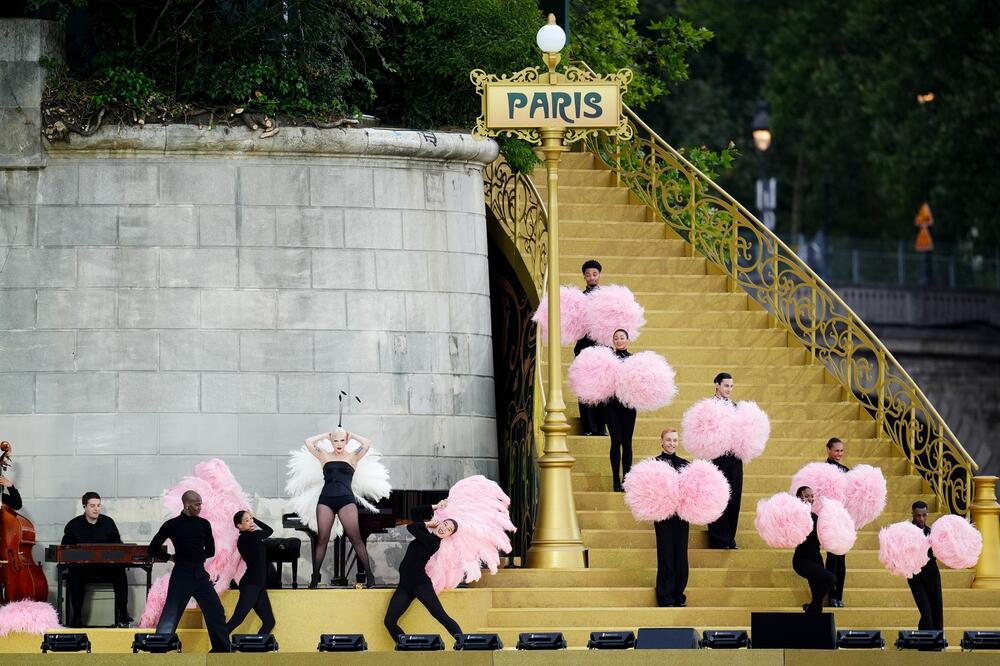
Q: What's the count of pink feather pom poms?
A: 14